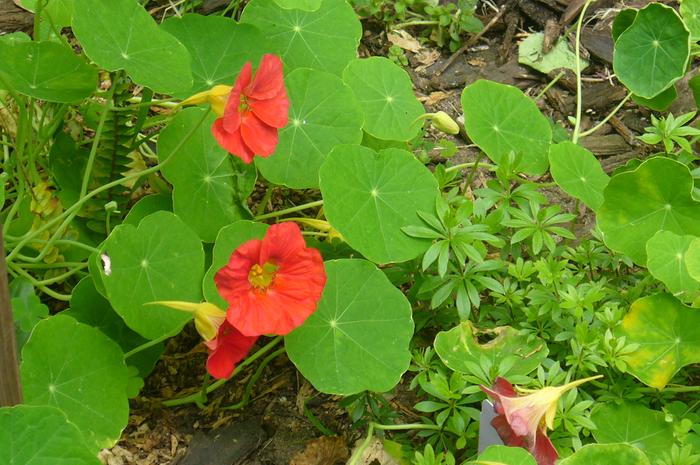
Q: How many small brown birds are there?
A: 0